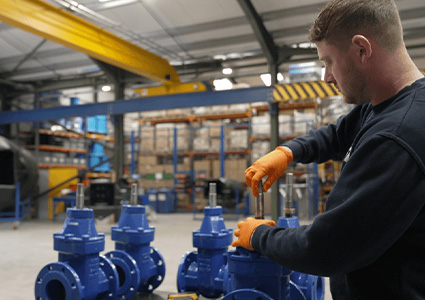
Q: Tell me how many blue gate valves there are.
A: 5